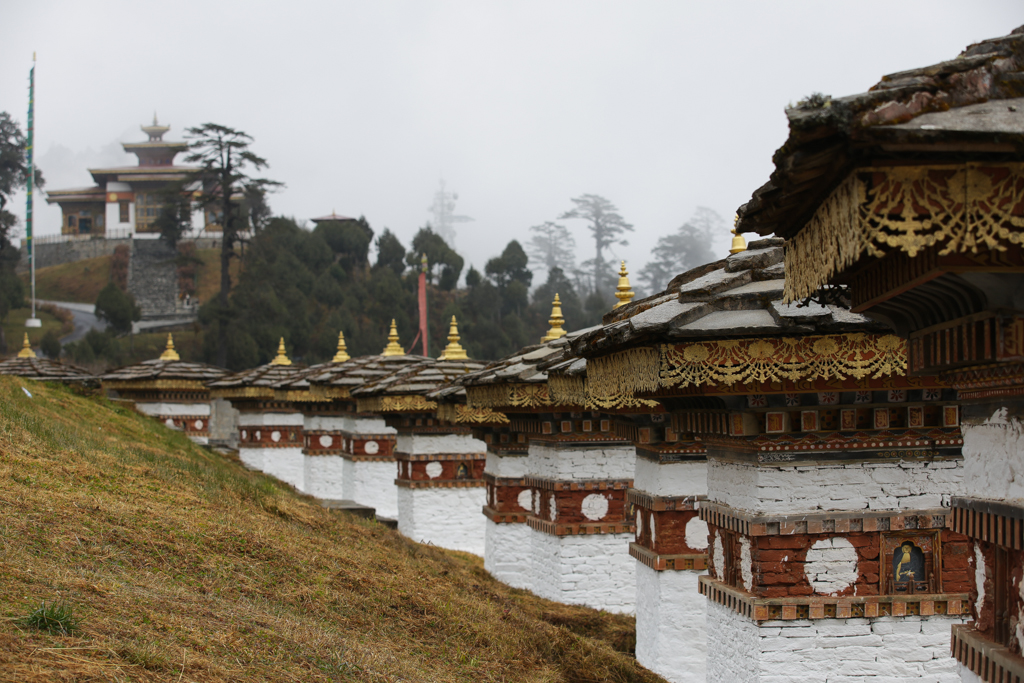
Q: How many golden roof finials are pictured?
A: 9